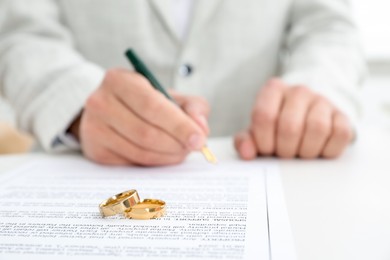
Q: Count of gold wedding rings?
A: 2